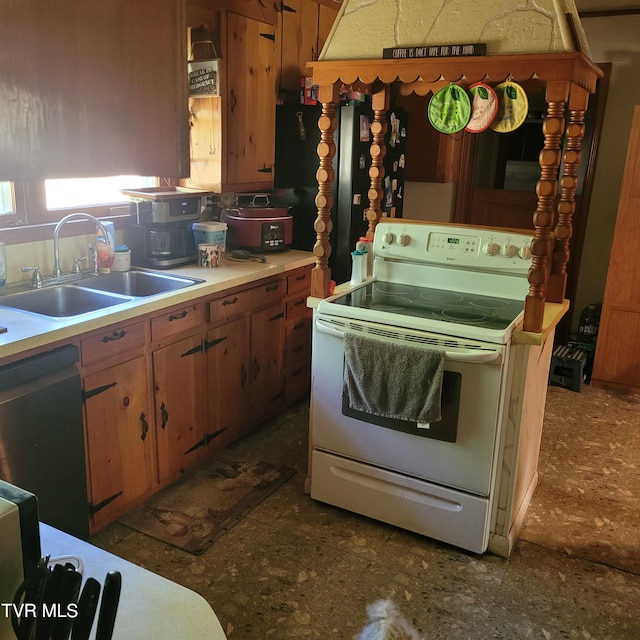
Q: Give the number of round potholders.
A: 3